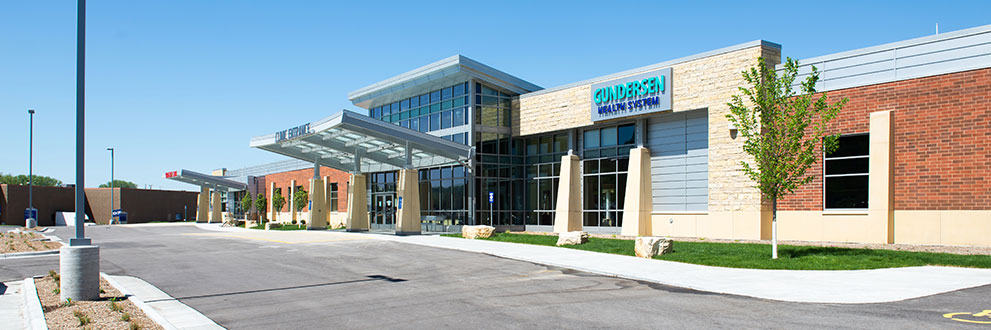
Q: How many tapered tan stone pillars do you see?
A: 7